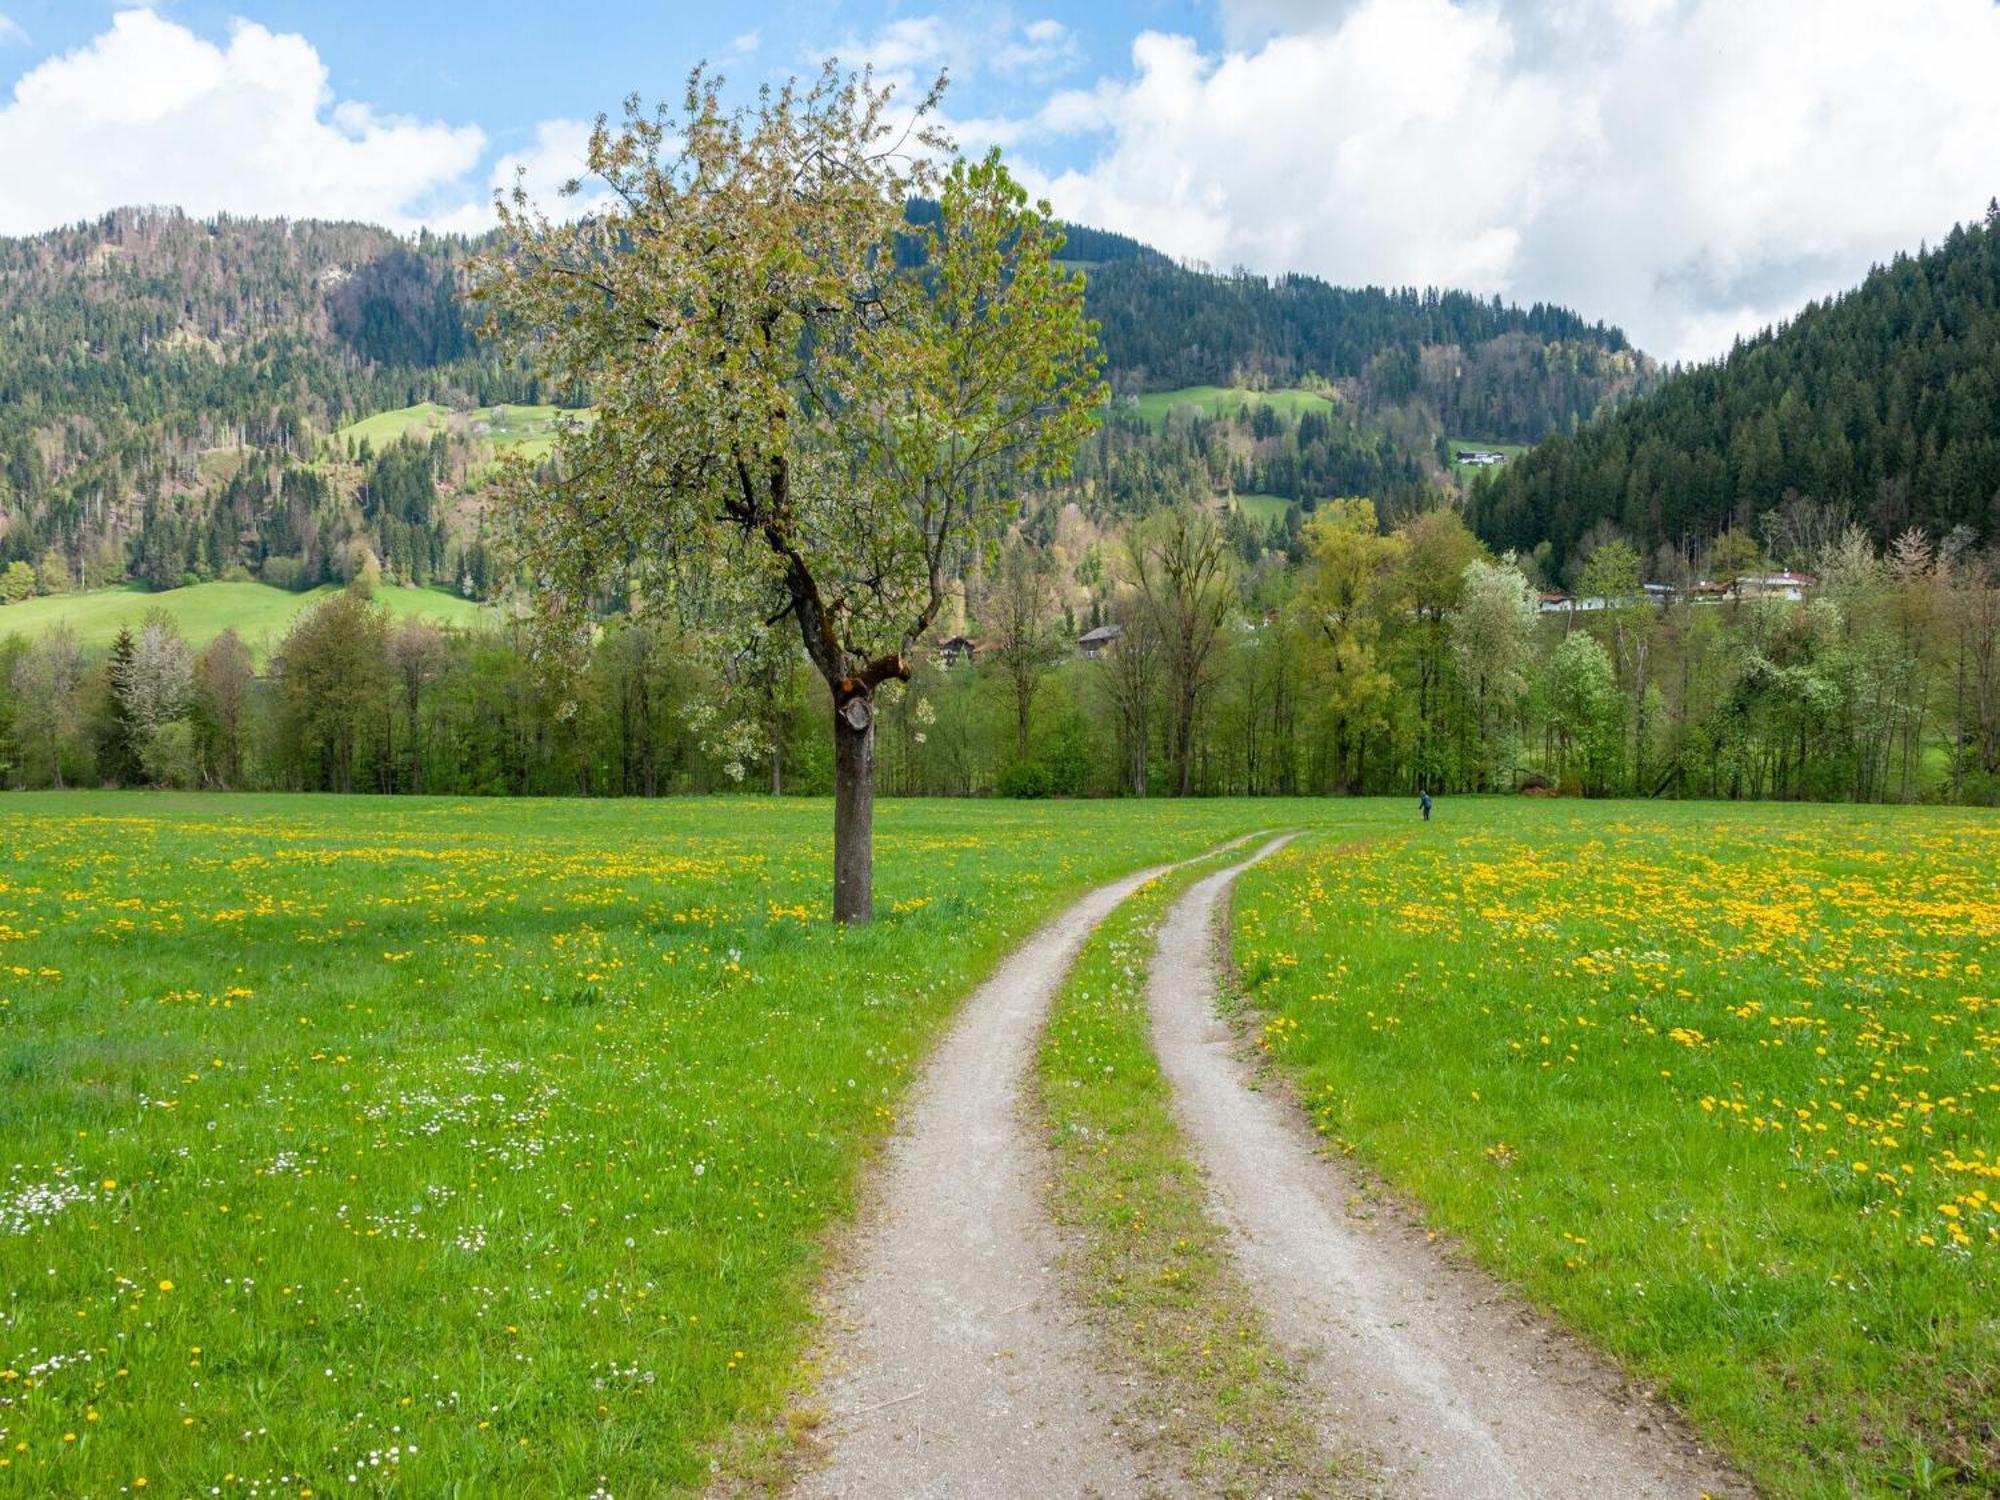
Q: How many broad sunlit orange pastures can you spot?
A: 0